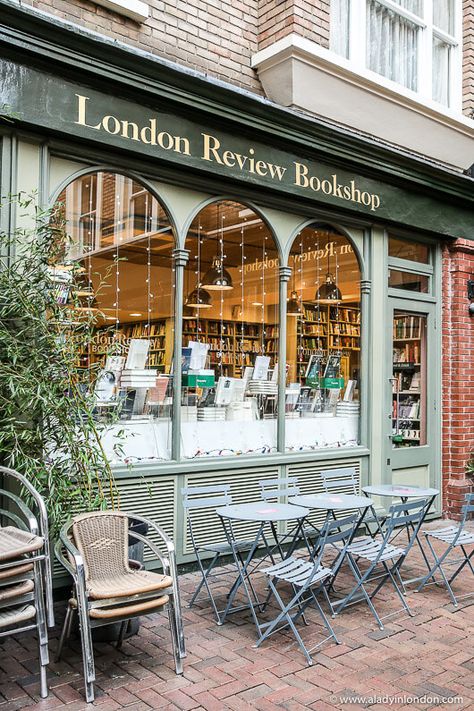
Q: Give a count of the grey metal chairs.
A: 6